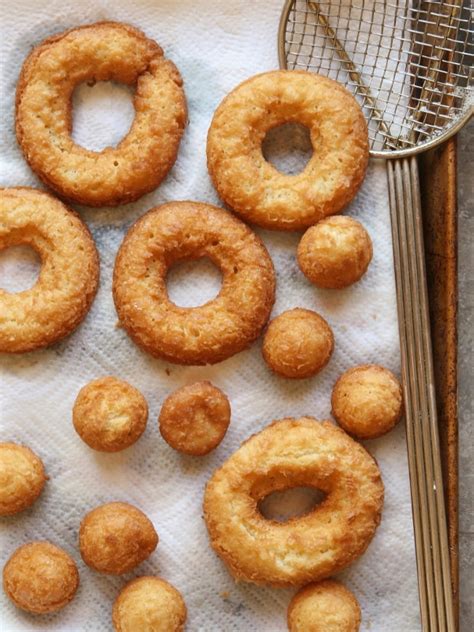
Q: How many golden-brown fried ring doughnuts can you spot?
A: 5